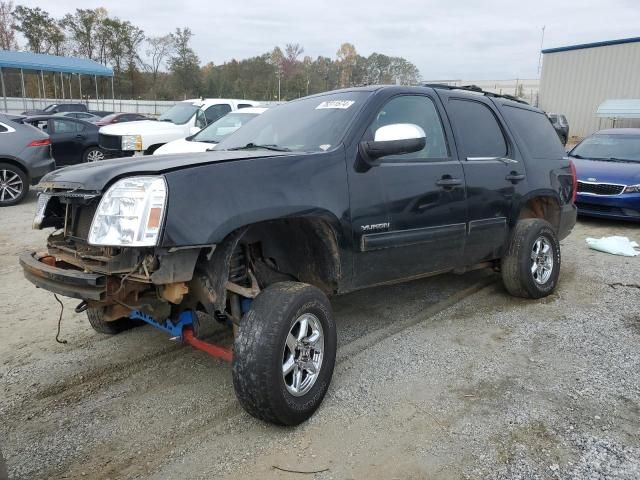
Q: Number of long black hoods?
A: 1